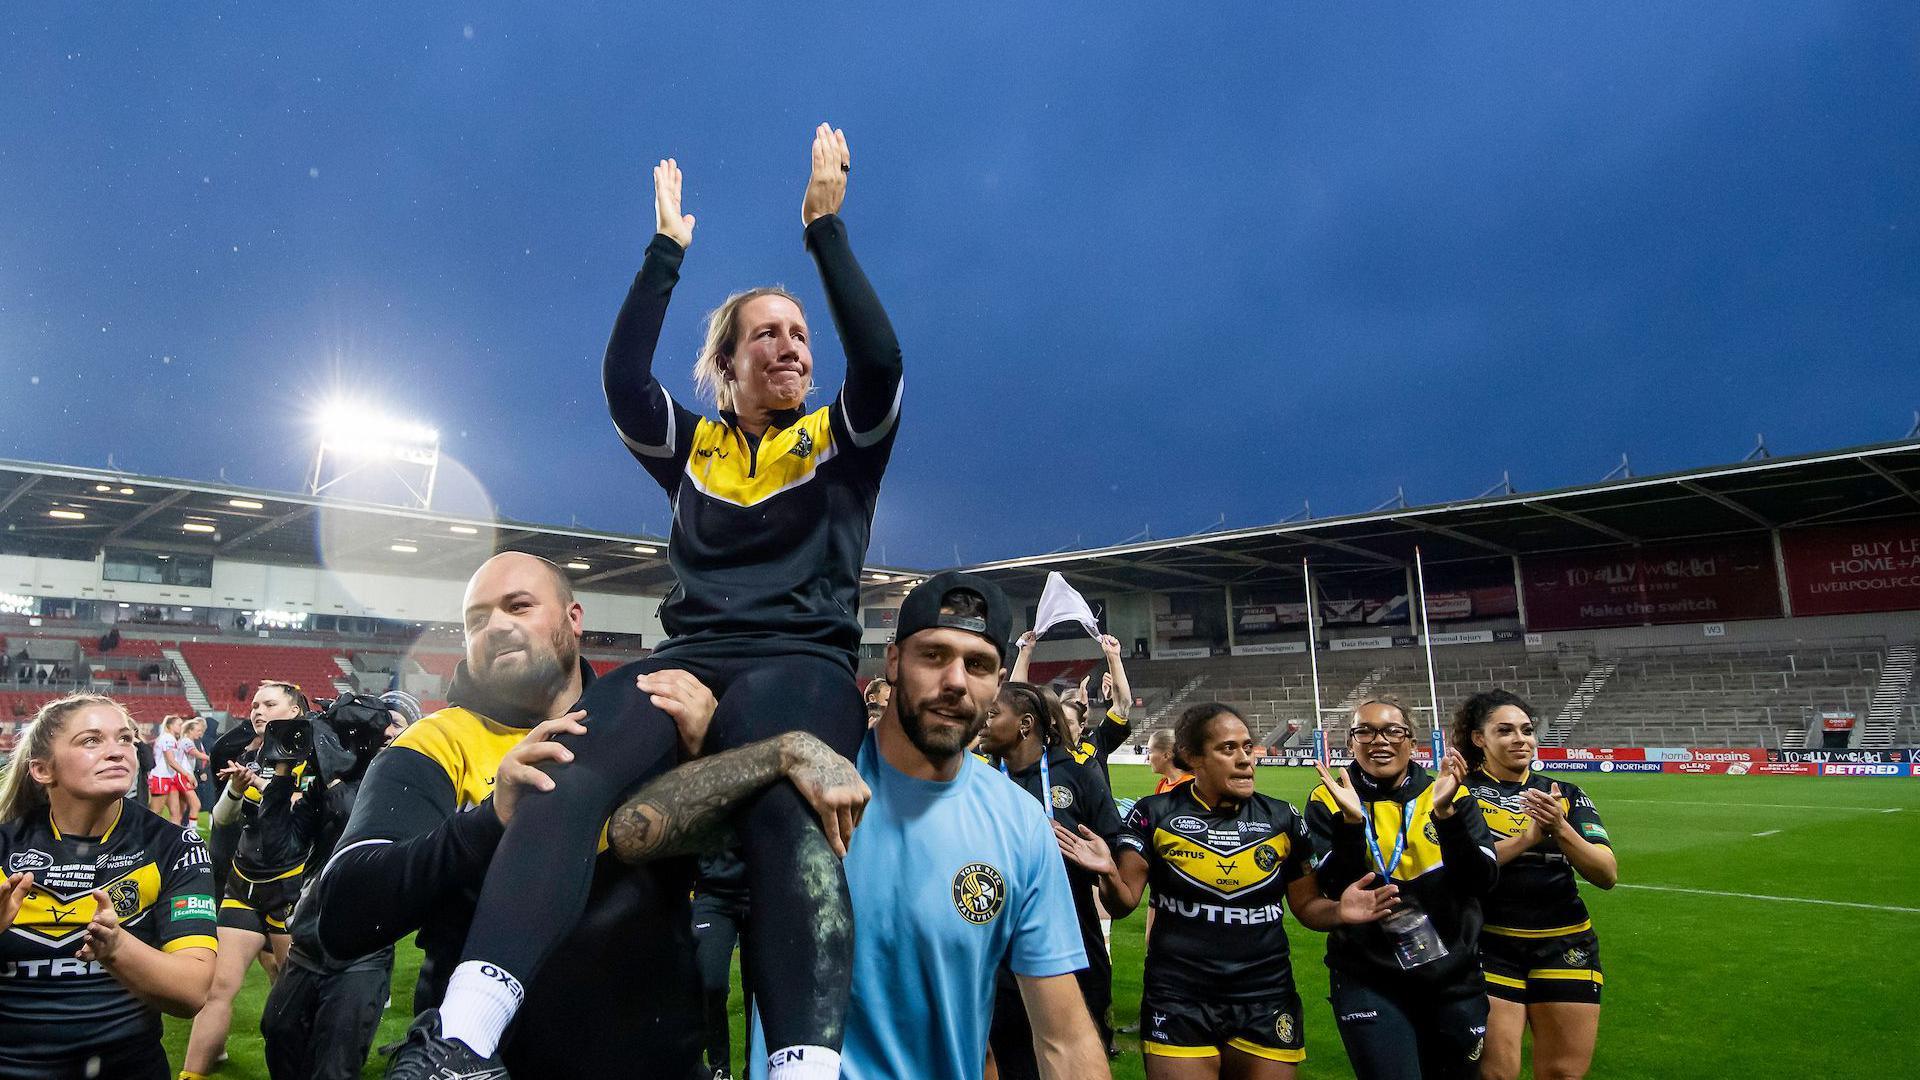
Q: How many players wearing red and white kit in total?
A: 2